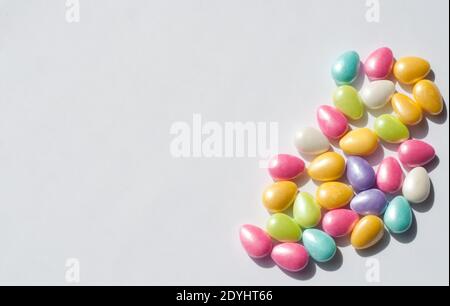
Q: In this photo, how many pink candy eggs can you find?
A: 8